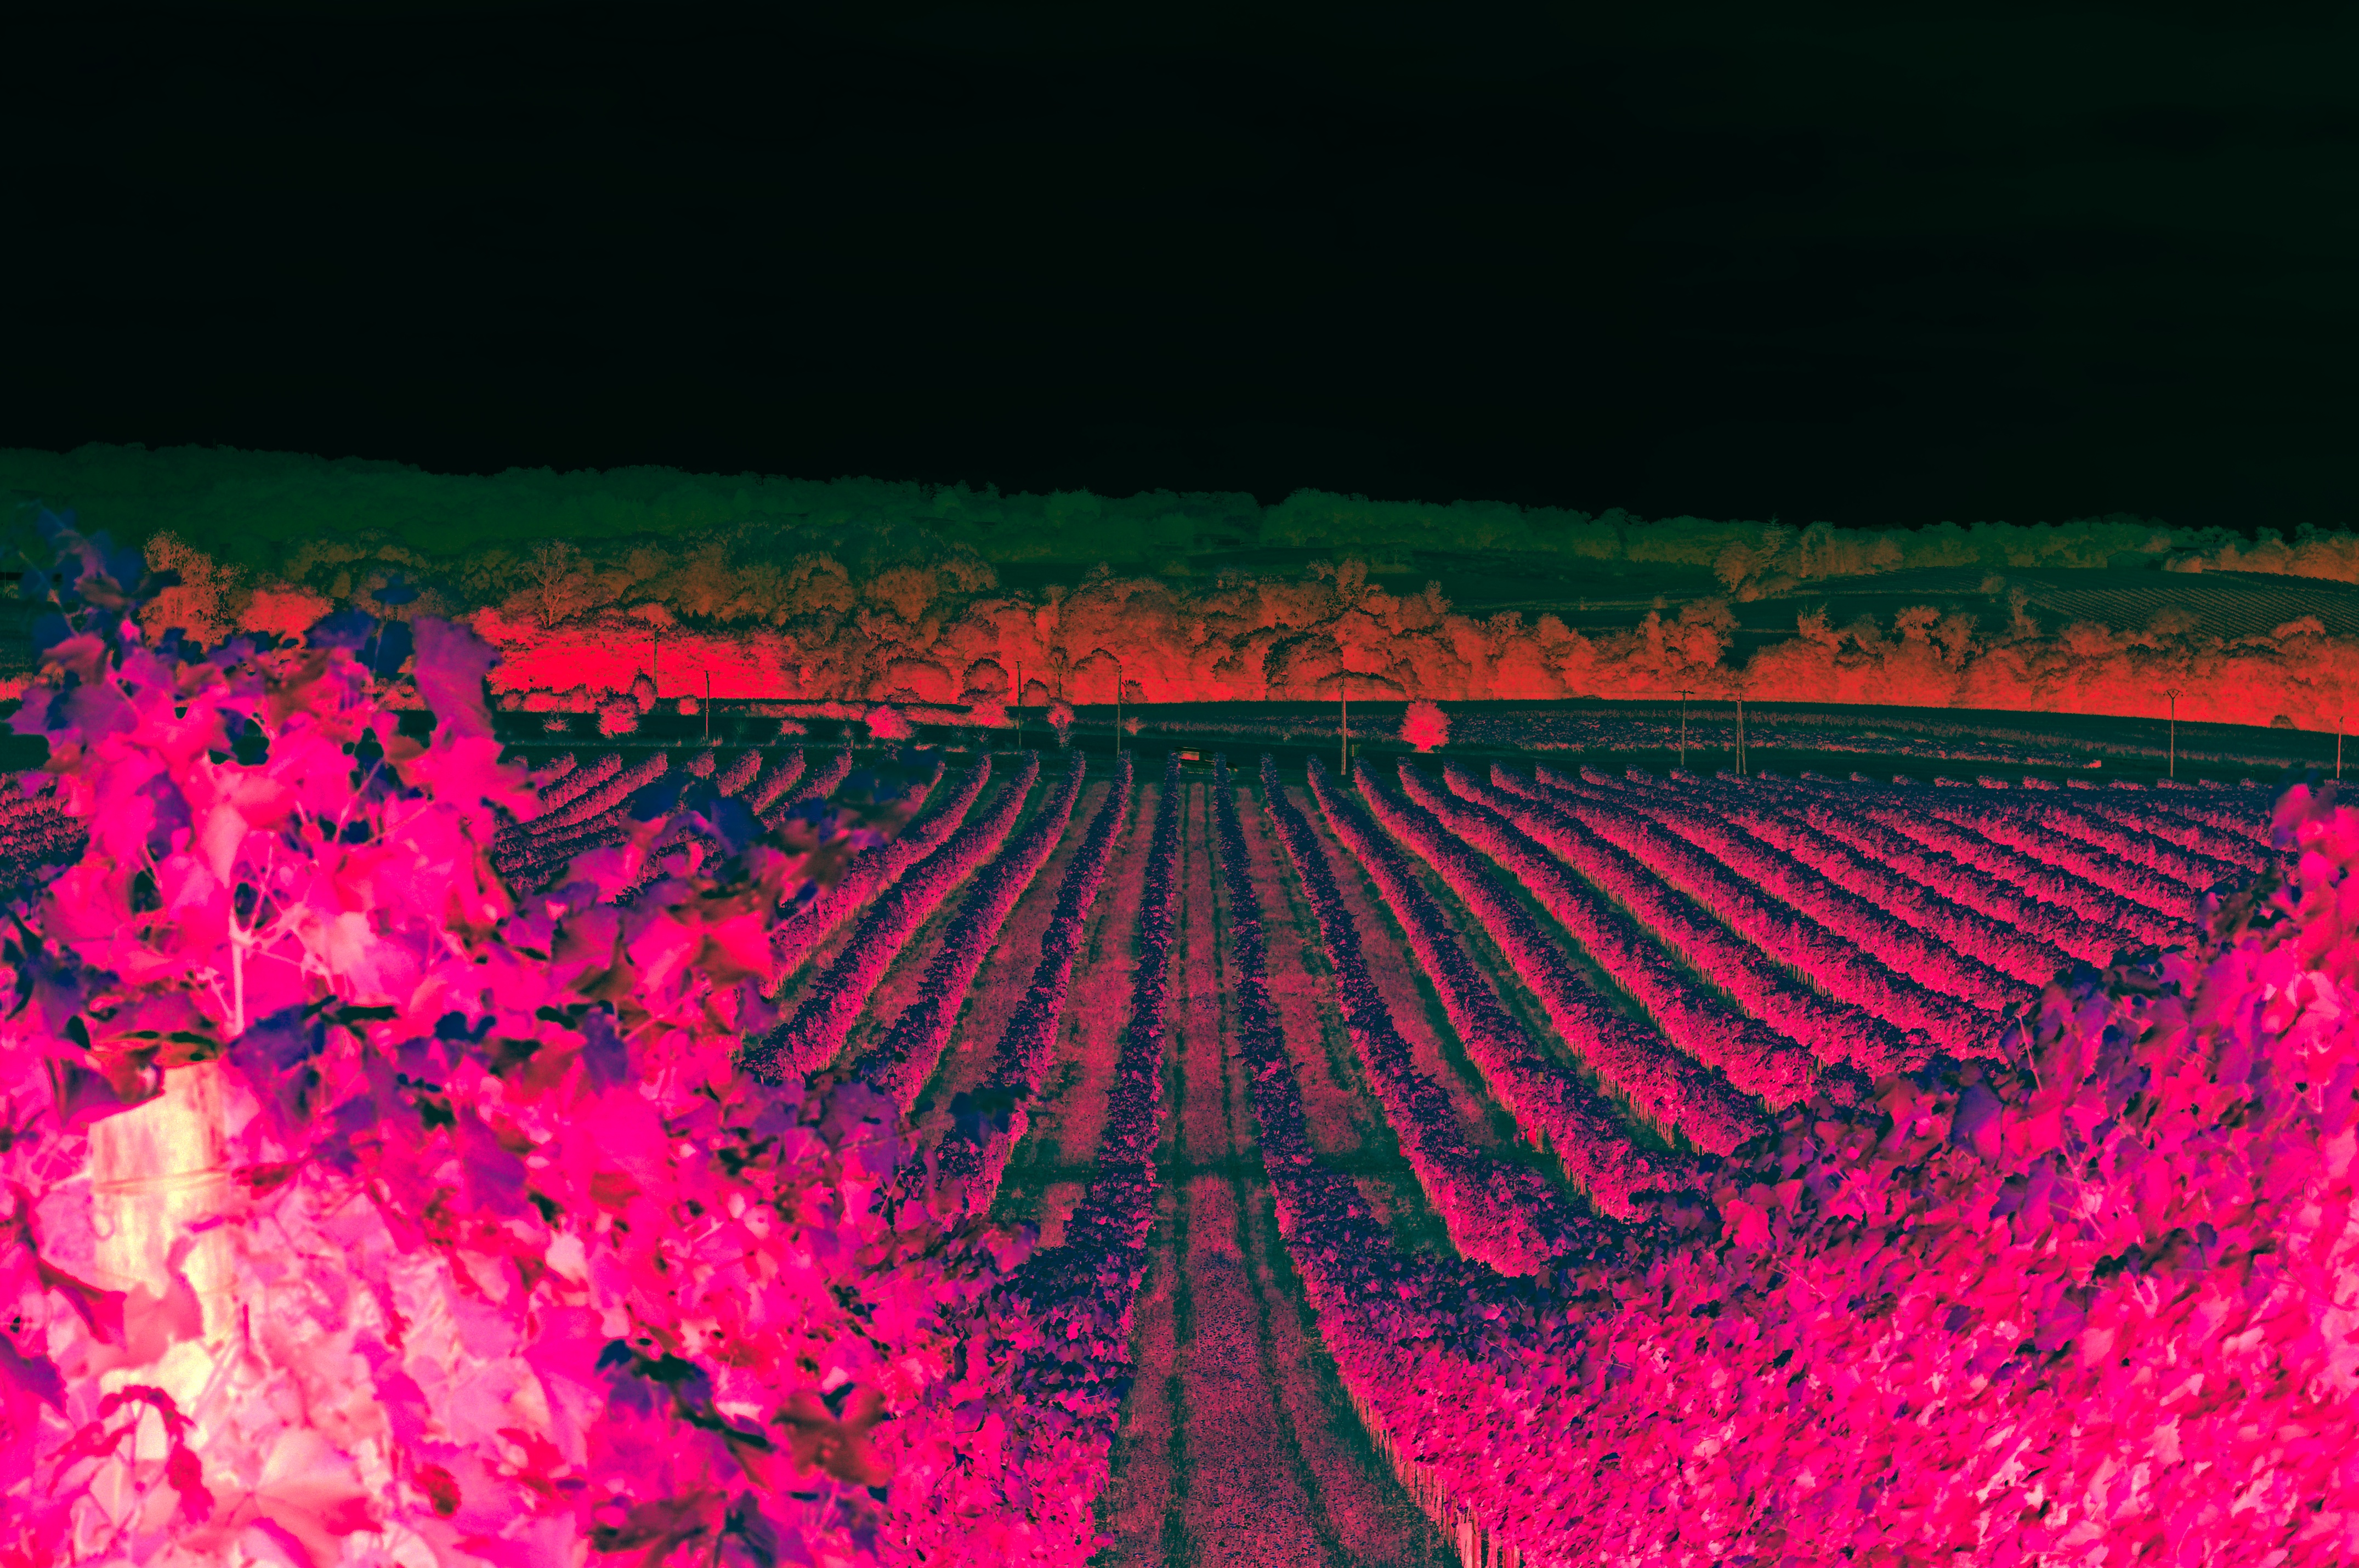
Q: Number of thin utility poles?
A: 9